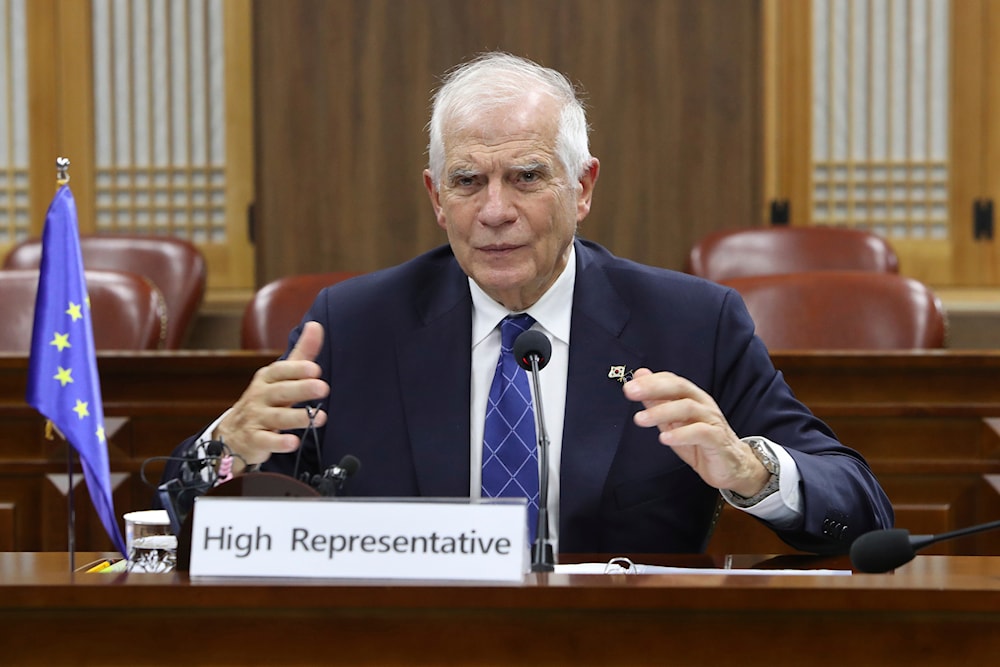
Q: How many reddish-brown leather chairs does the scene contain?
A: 5